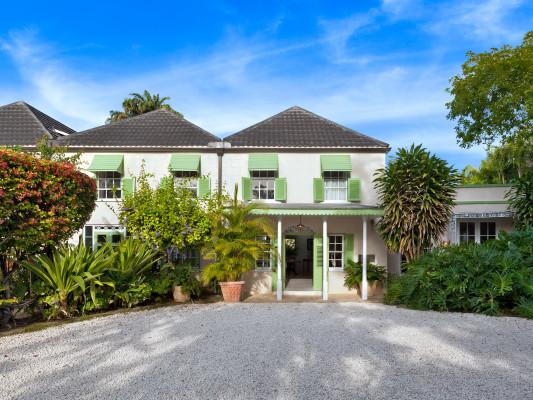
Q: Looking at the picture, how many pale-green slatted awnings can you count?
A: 4